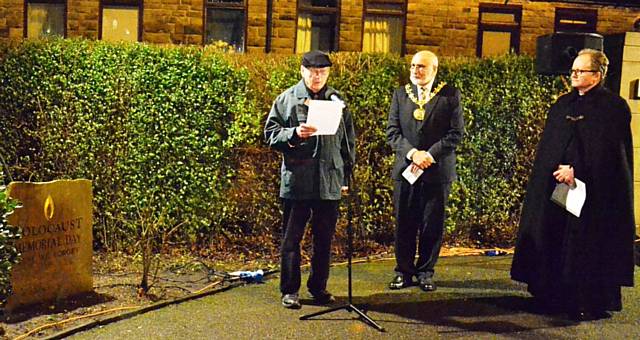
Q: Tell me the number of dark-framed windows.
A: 7